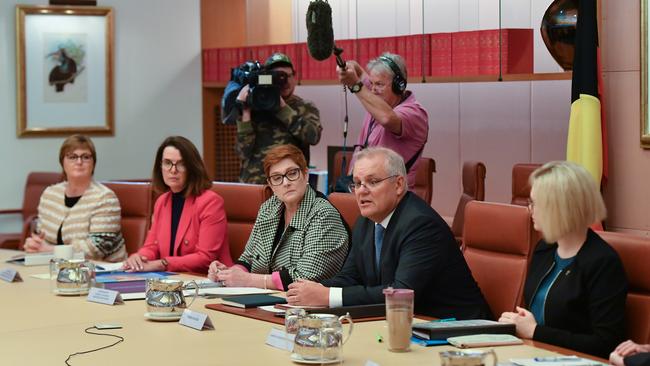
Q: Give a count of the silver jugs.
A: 4